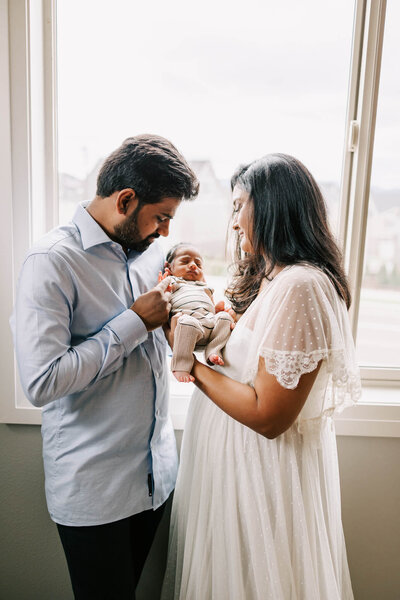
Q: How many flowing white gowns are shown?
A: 1